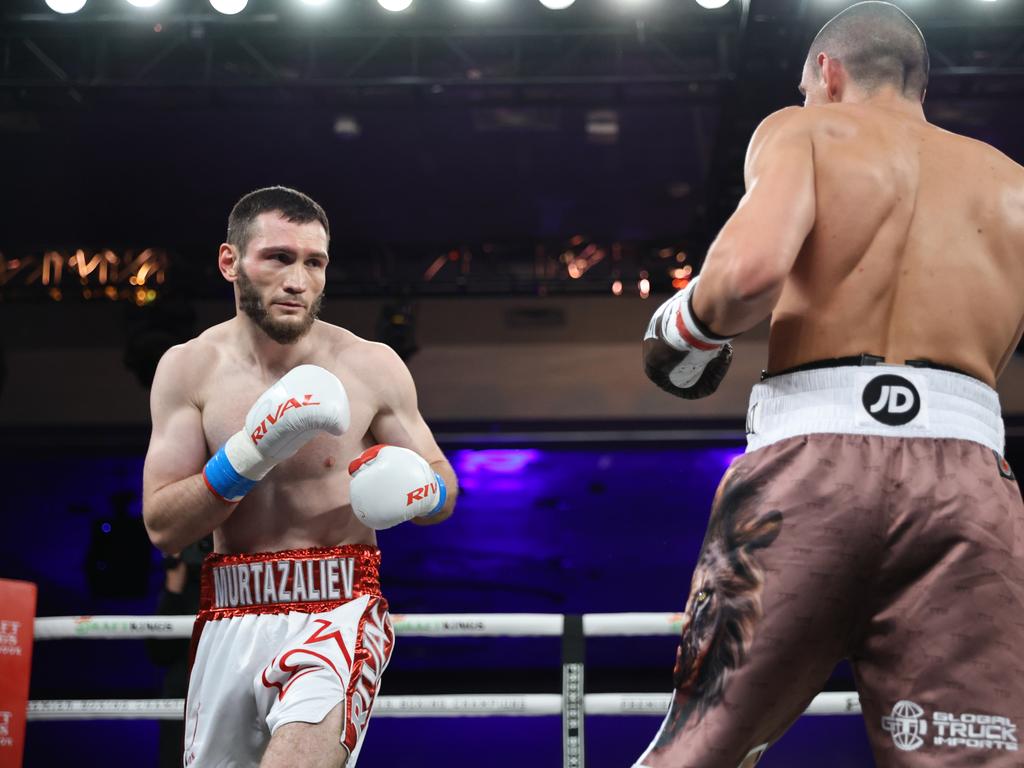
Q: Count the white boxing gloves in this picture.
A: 2